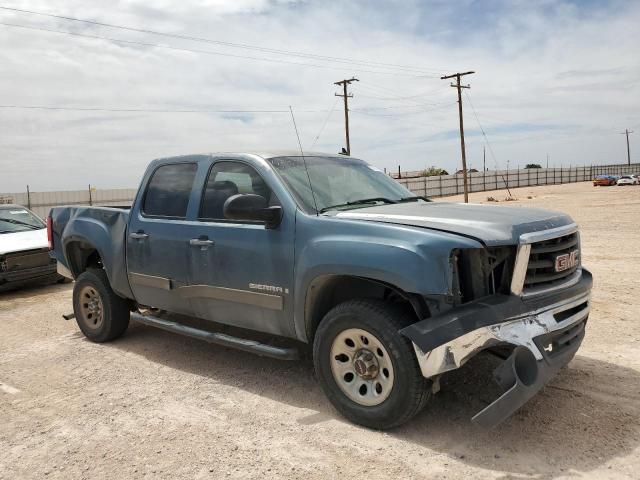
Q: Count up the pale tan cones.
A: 0